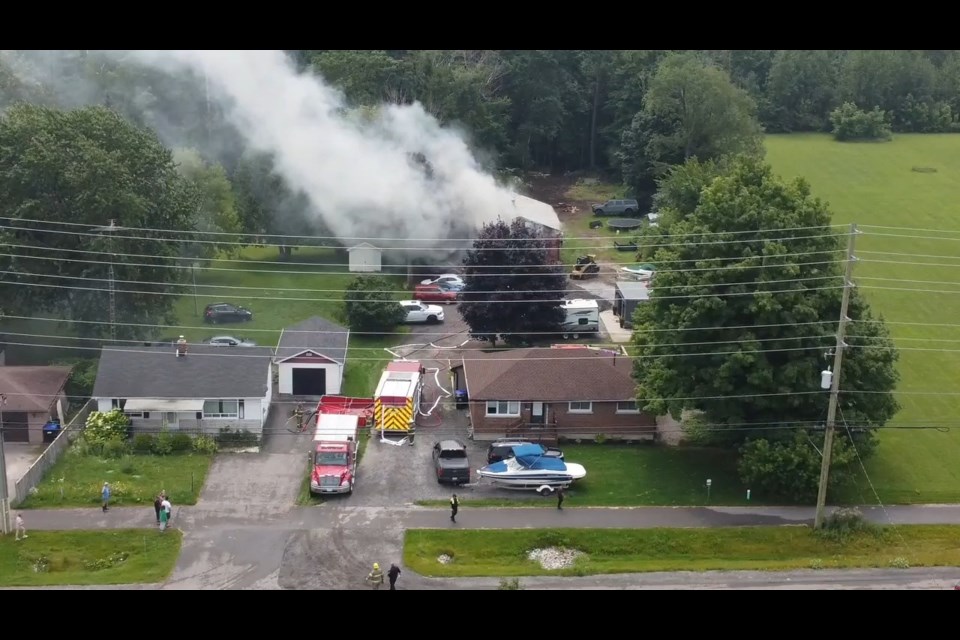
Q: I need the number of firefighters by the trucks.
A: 2